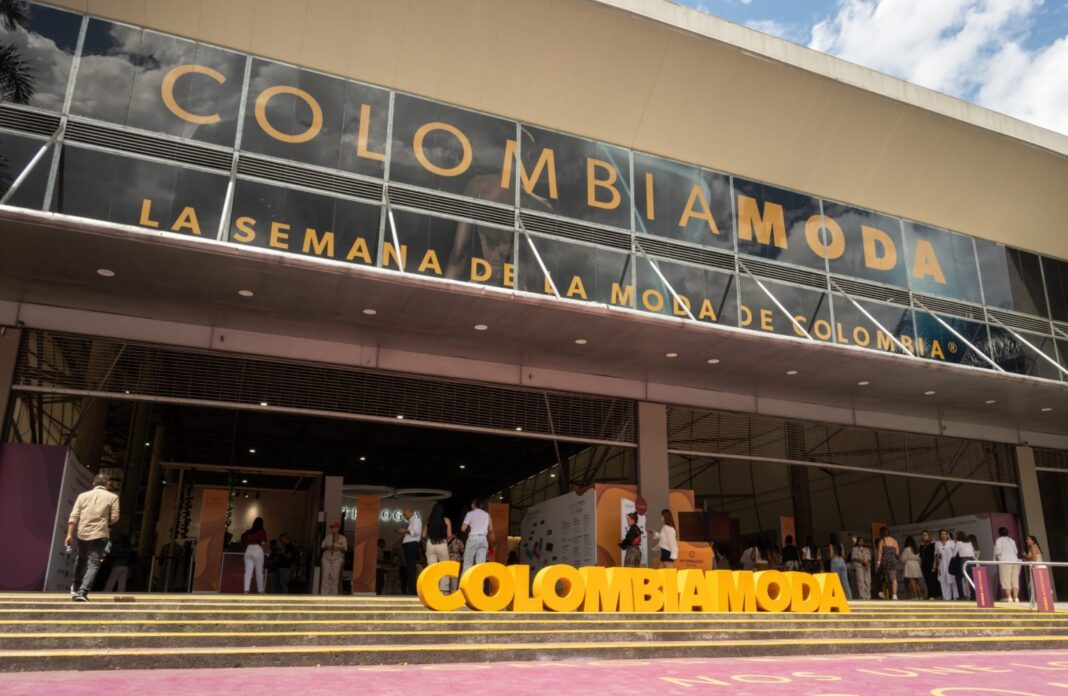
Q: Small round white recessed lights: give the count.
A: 12